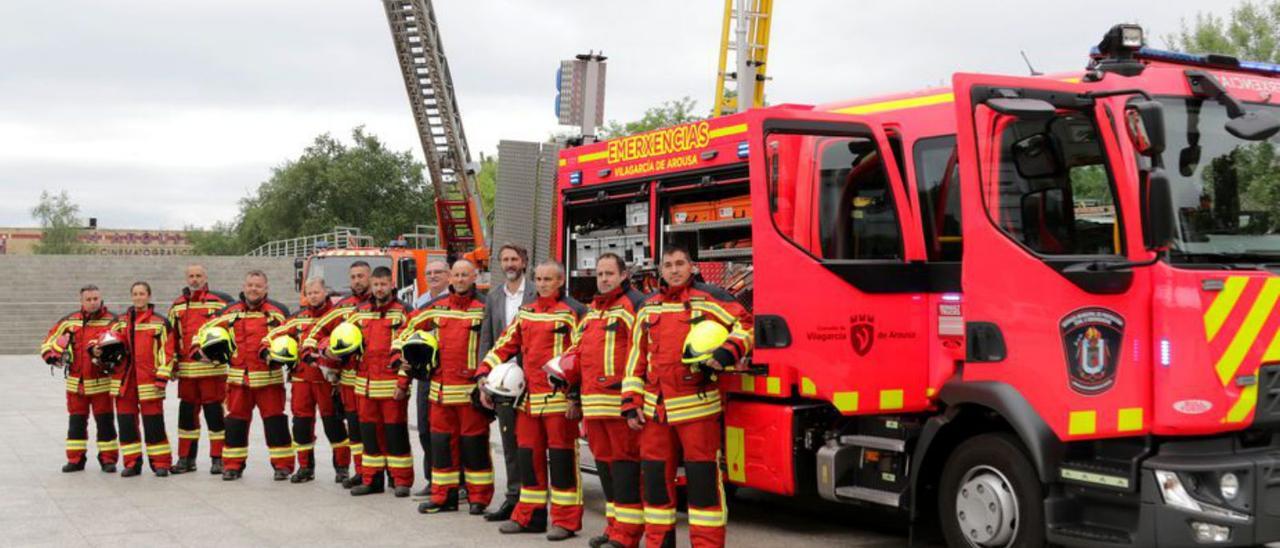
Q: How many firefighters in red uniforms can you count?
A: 11